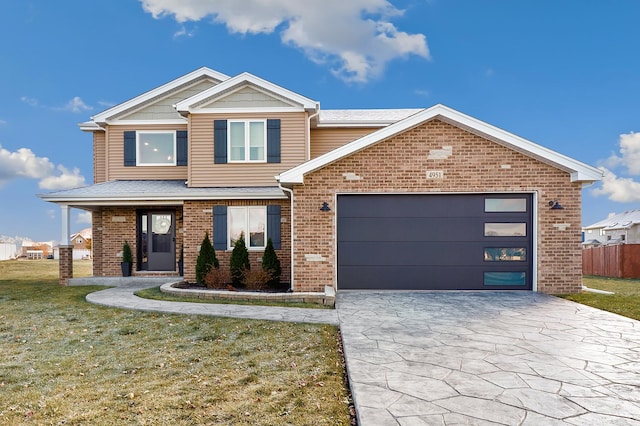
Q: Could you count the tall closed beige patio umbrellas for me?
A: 0